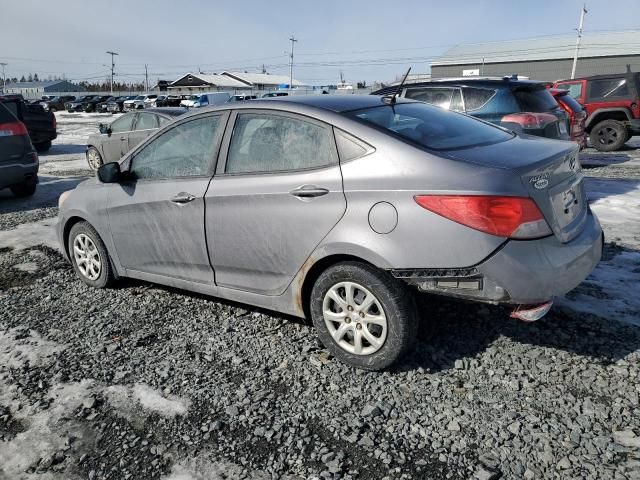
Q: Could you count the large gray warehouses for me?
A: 1